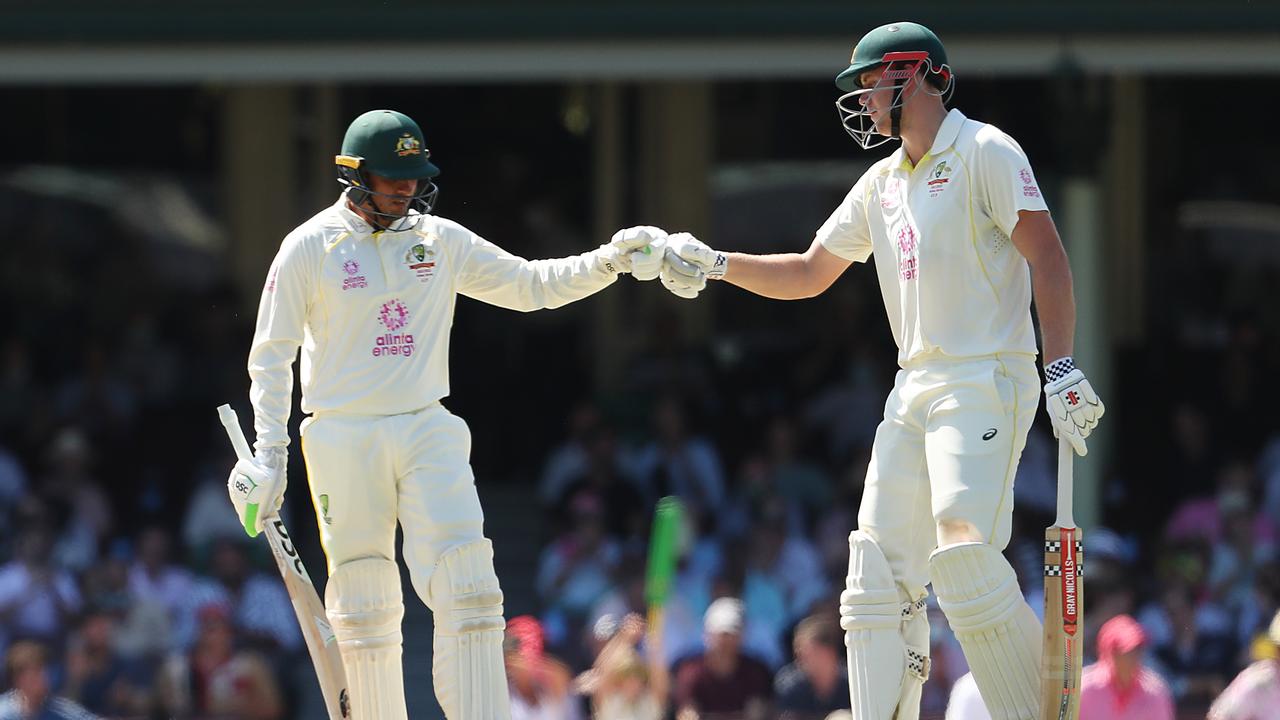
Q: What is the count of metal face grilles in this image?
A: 2